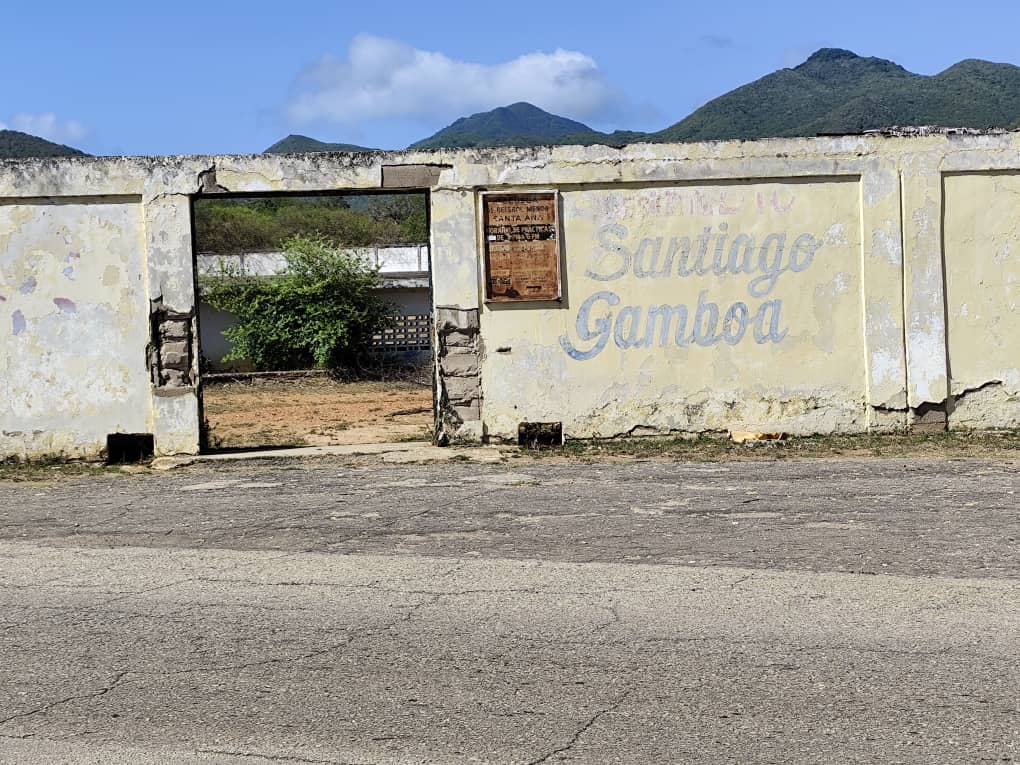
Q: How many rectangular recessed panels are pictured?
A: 3